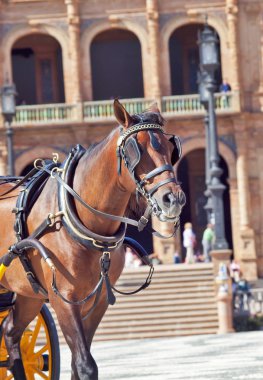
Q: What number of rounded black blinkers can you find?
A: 2